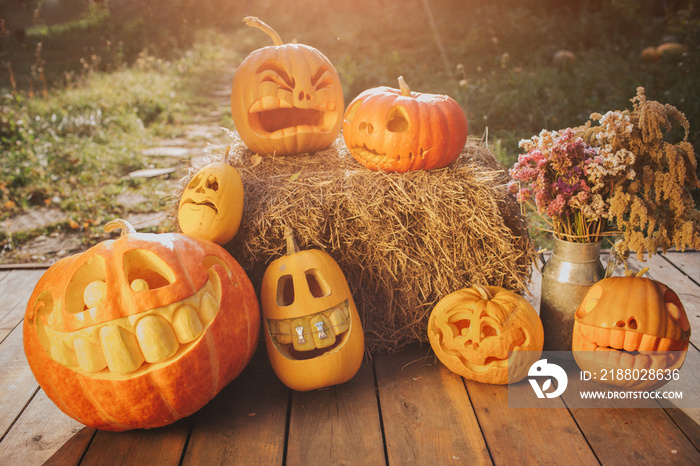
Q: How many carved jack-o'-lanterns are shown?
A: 7